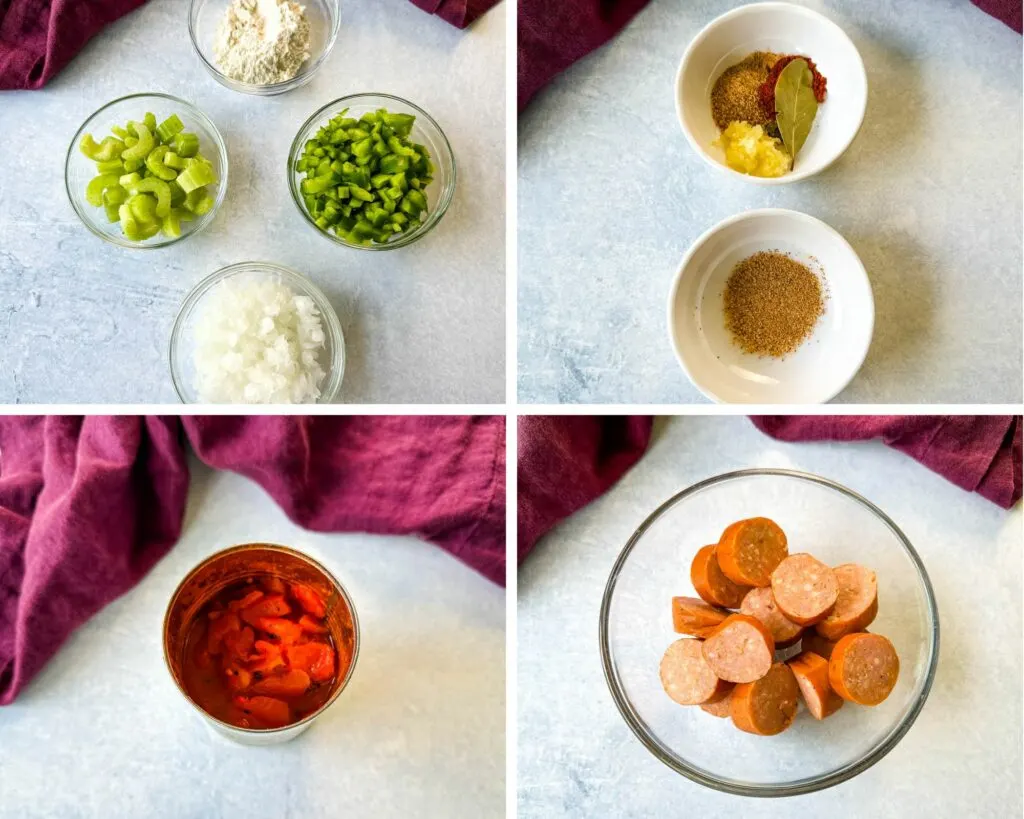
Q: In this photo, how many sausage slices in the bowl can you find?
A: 13